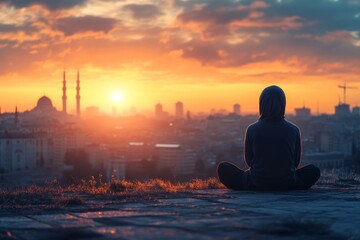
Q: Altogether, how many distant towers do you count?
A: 2